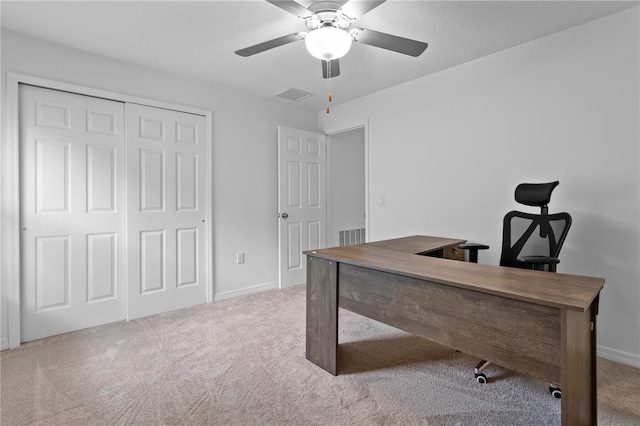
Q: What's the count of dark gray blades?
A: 5